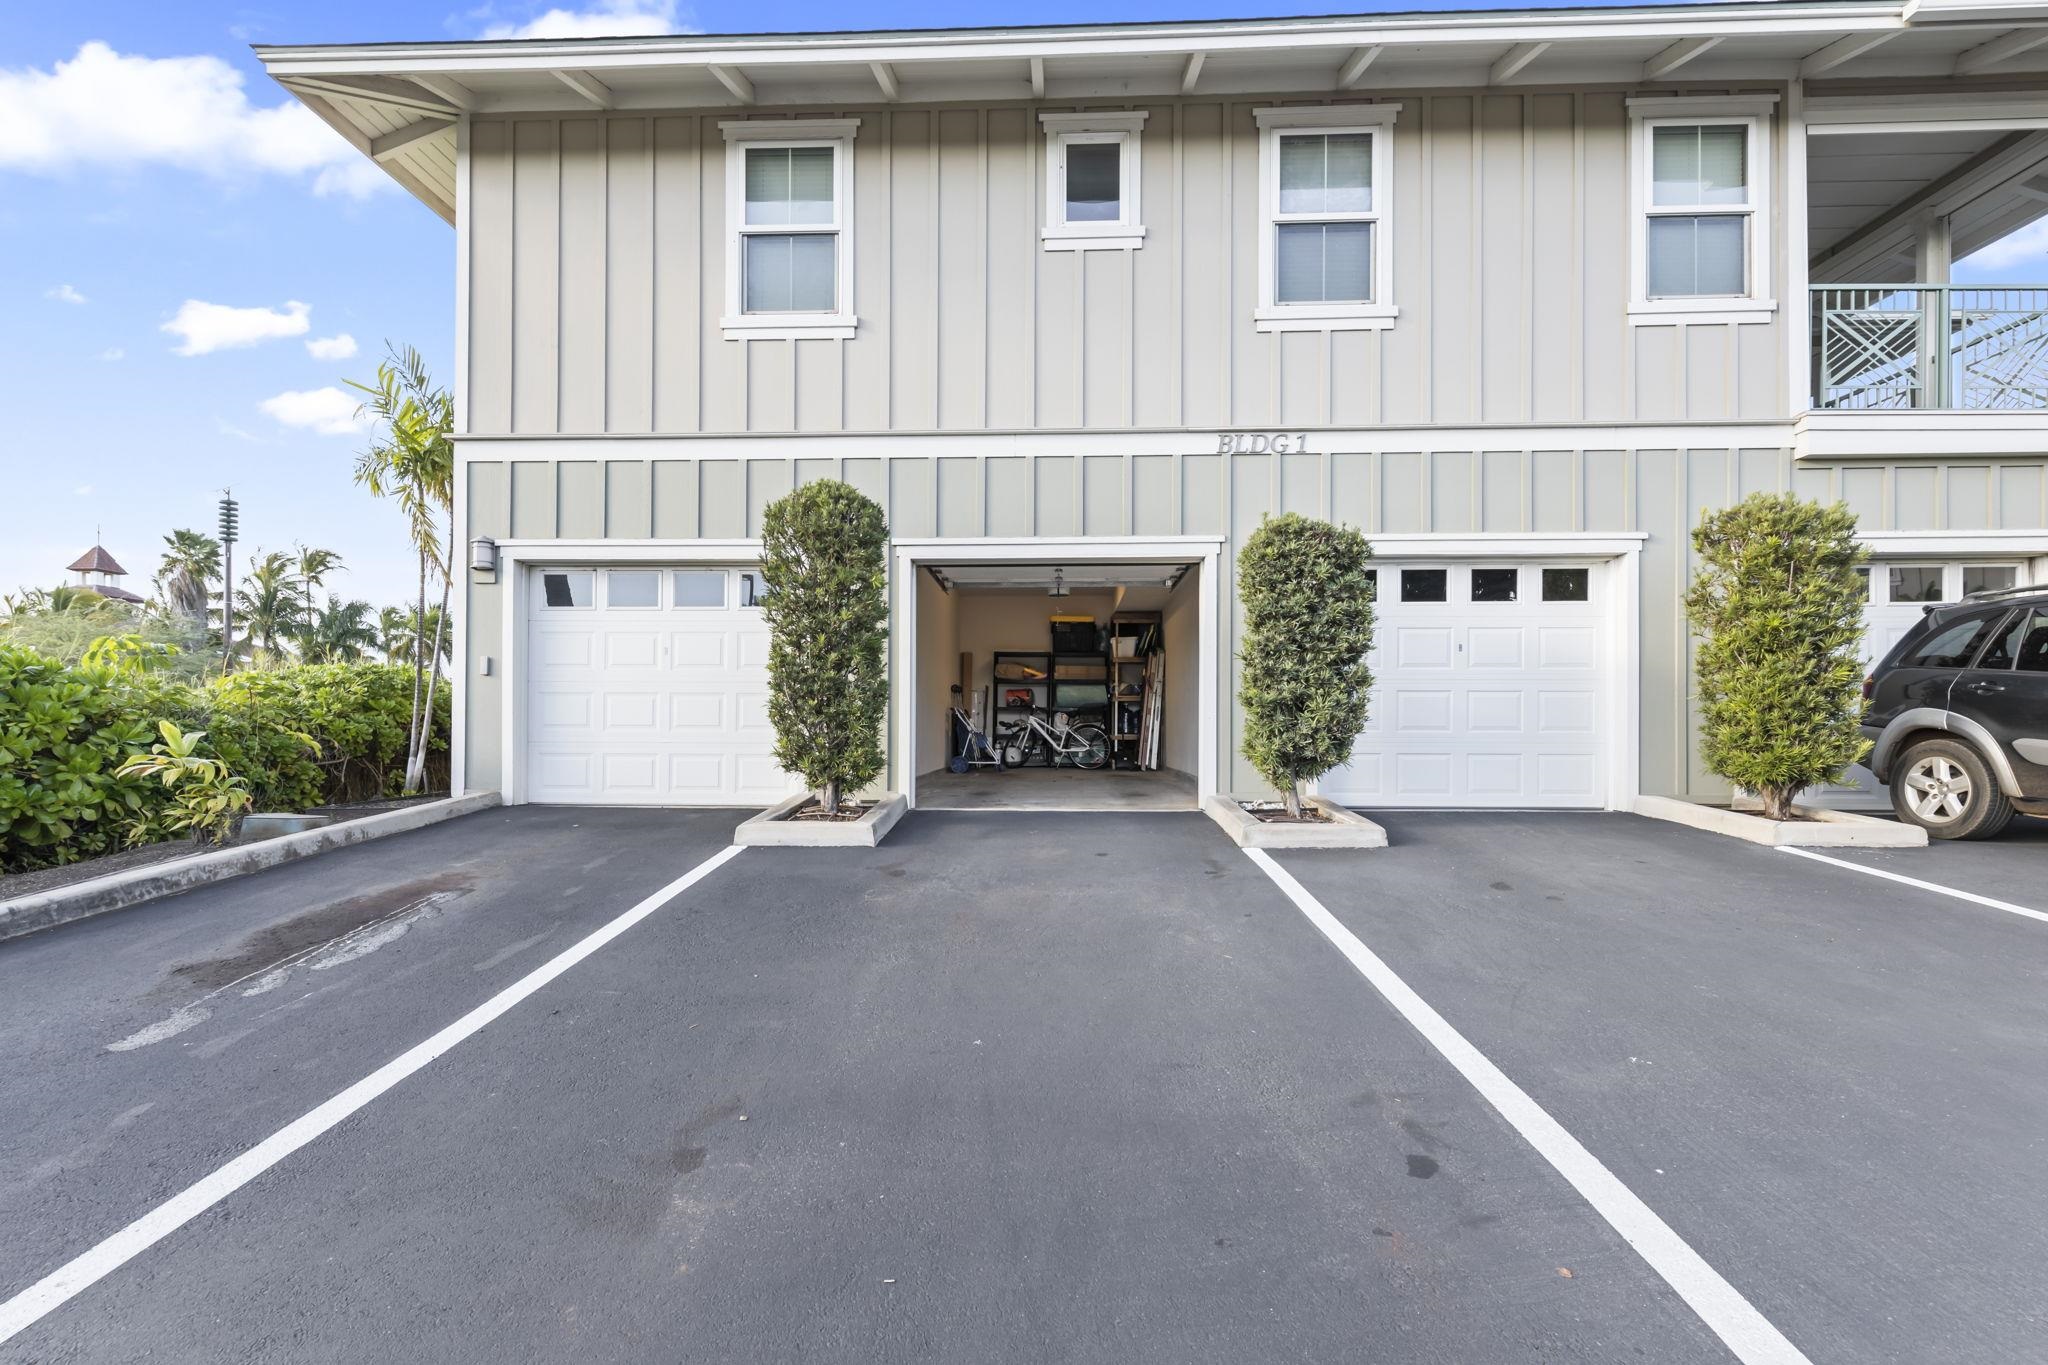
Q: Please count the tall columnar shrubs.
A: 3